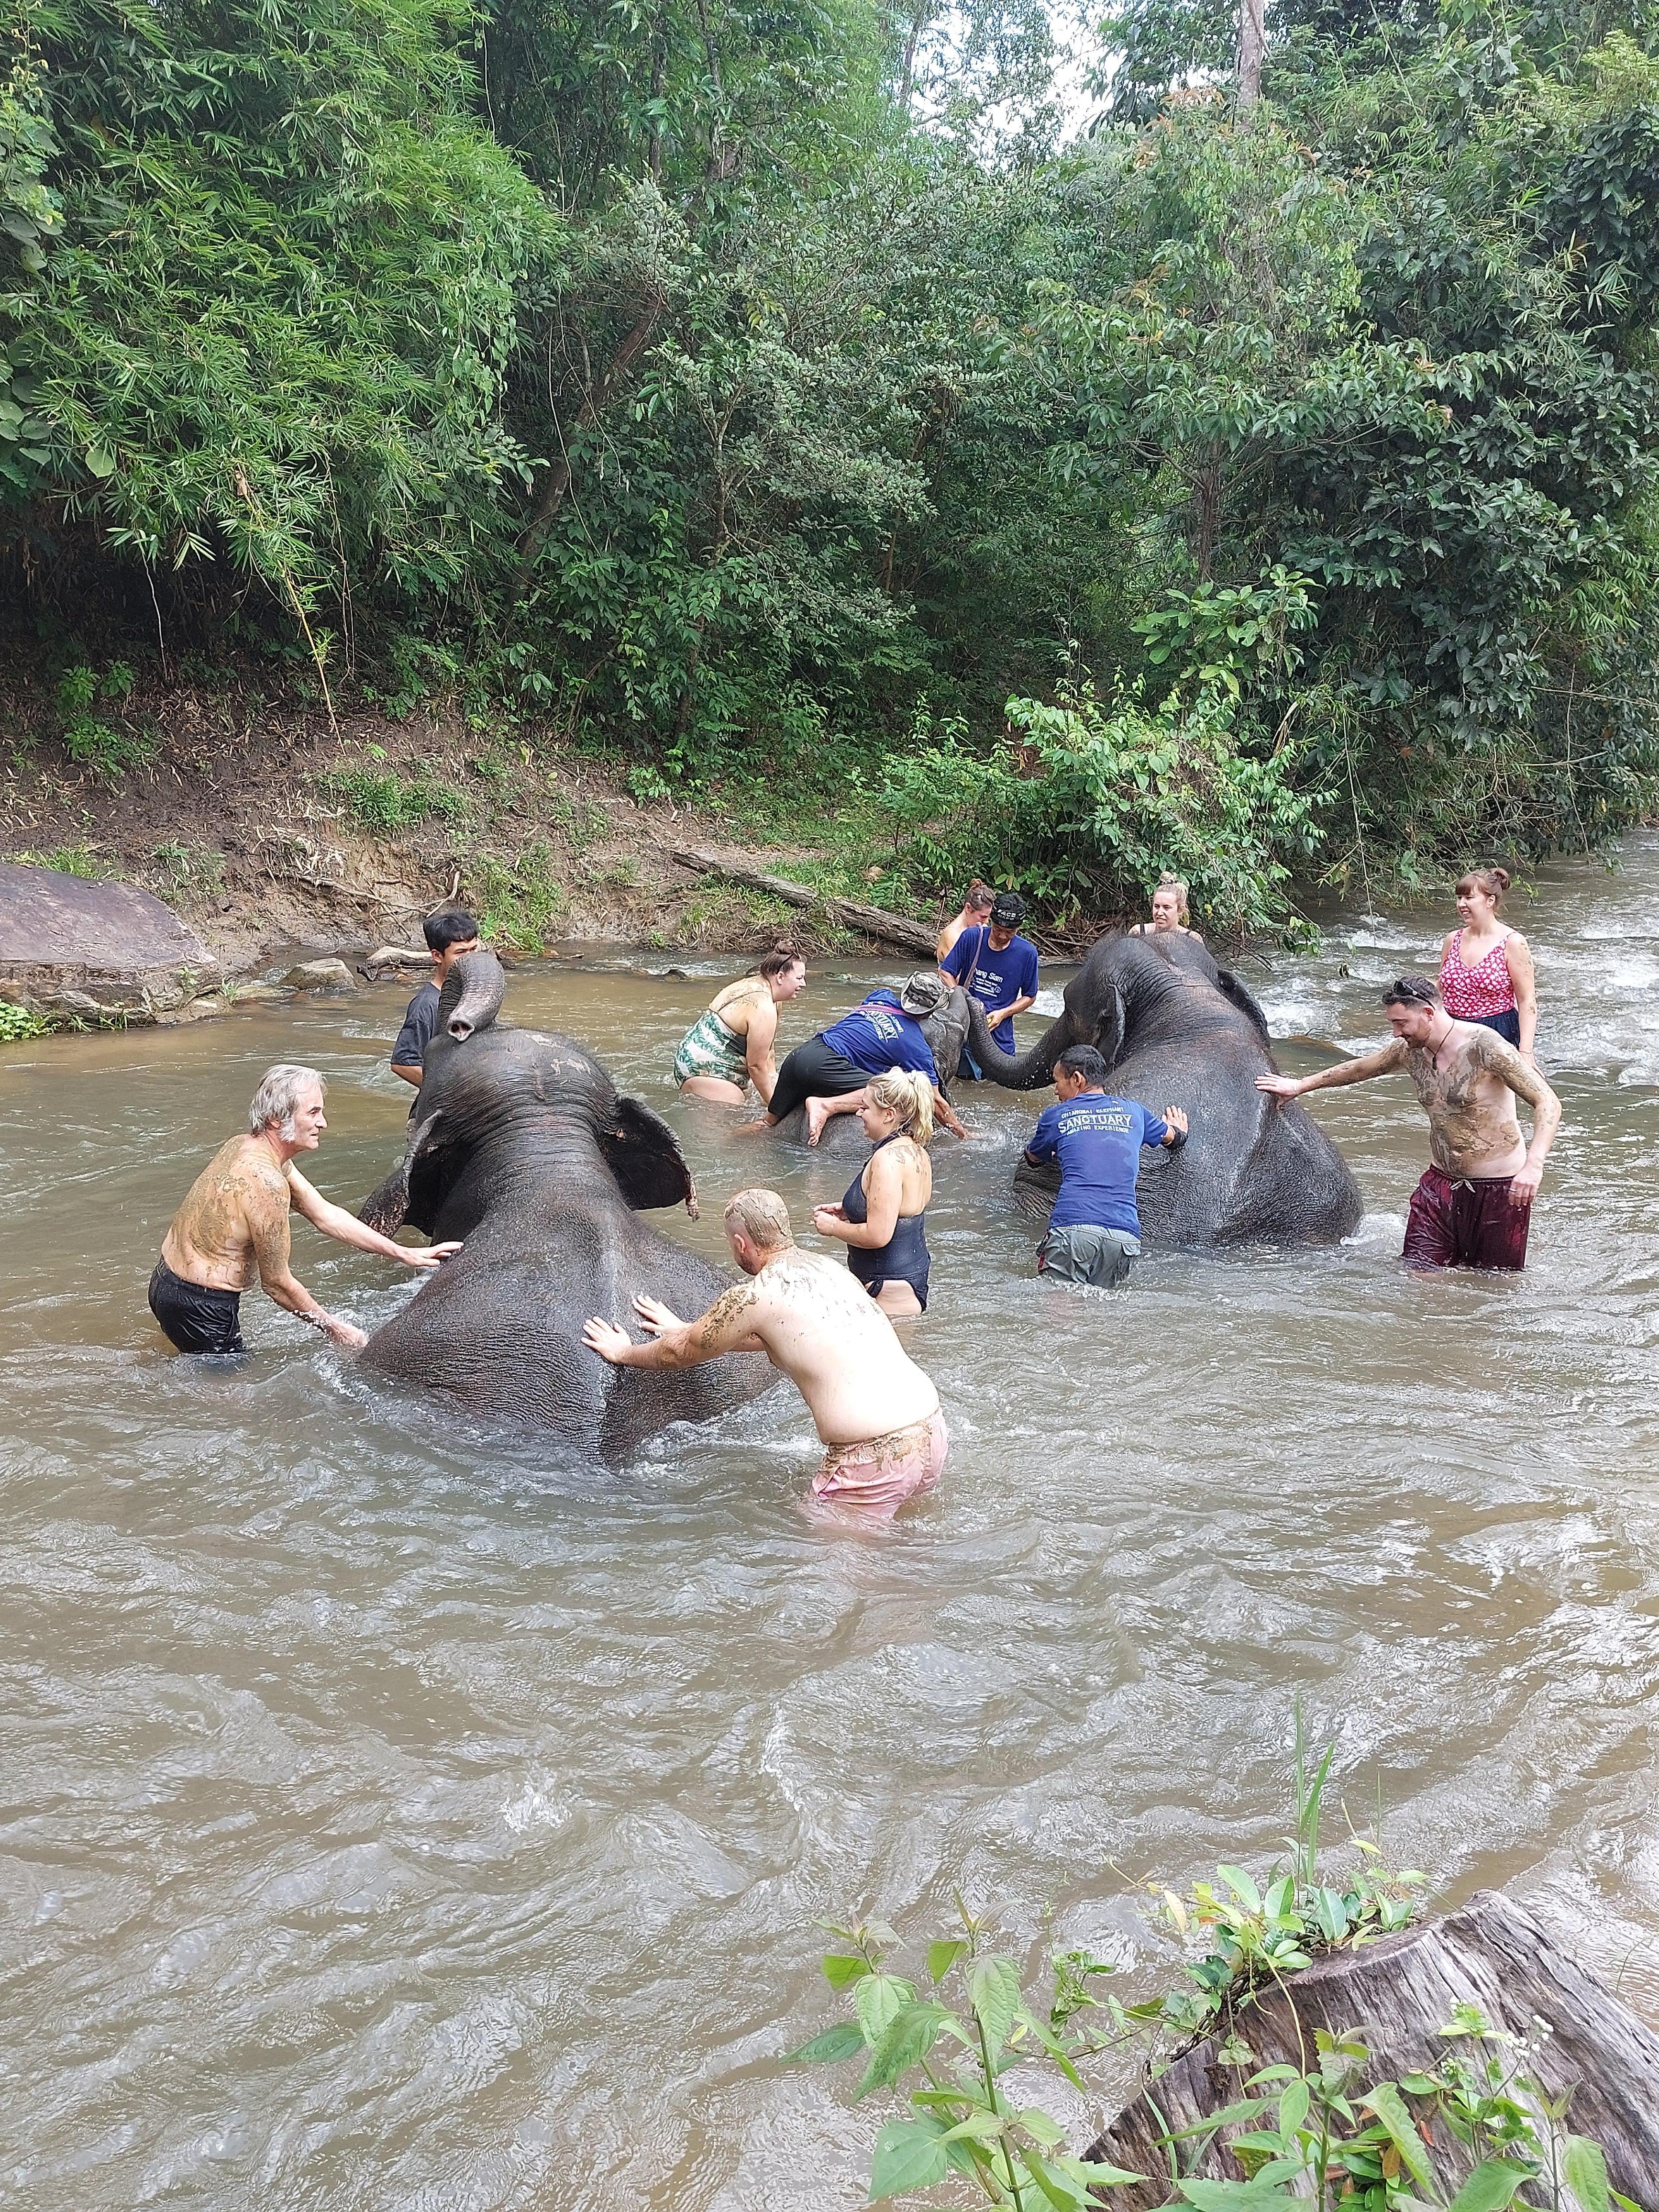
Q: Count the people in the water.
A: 12